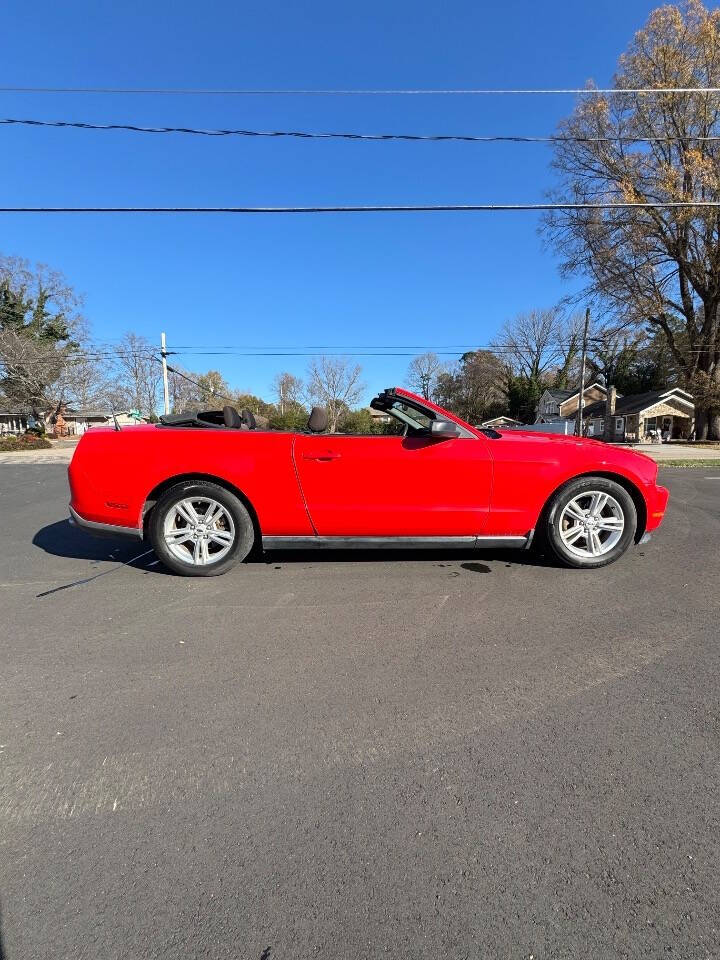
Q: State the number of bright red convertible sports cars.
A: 1